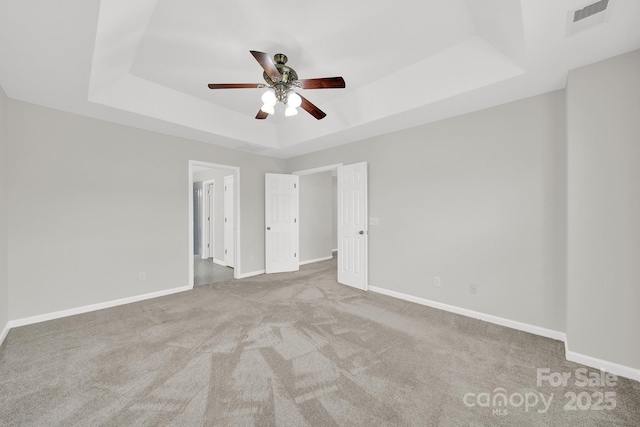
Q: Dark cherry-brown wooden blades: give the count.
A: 5